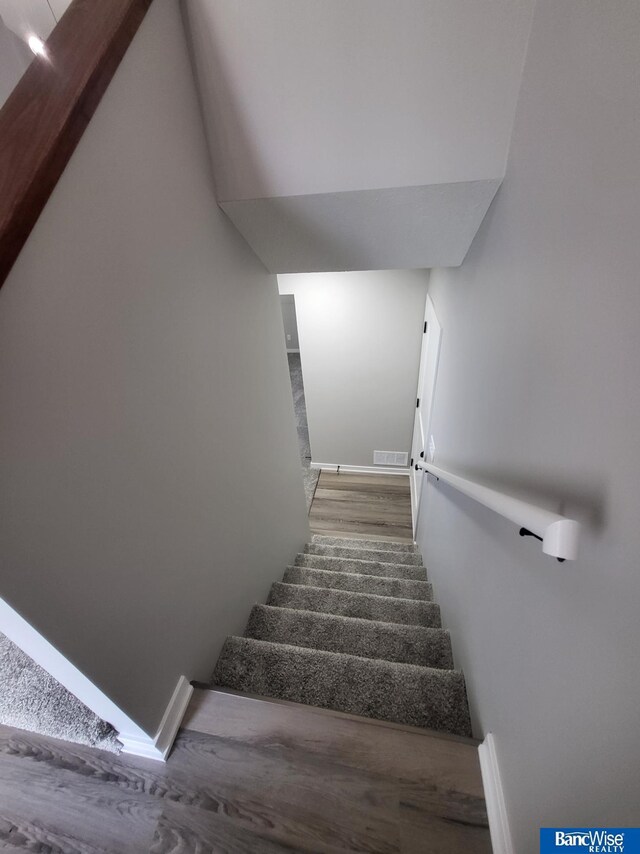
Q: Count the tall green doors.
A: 0